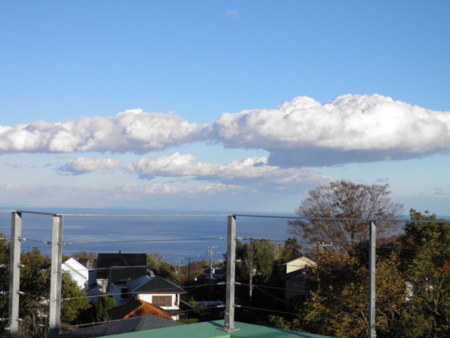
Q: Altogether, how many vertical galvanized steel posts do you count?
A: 4